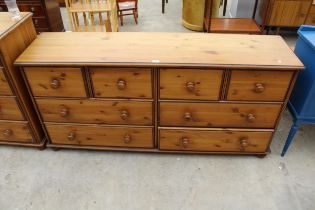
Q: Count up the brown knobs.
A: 13